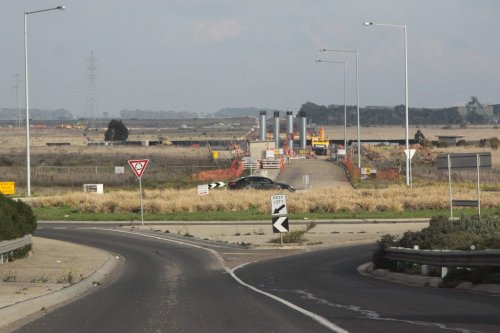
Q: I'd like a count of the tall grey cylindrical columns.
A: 4